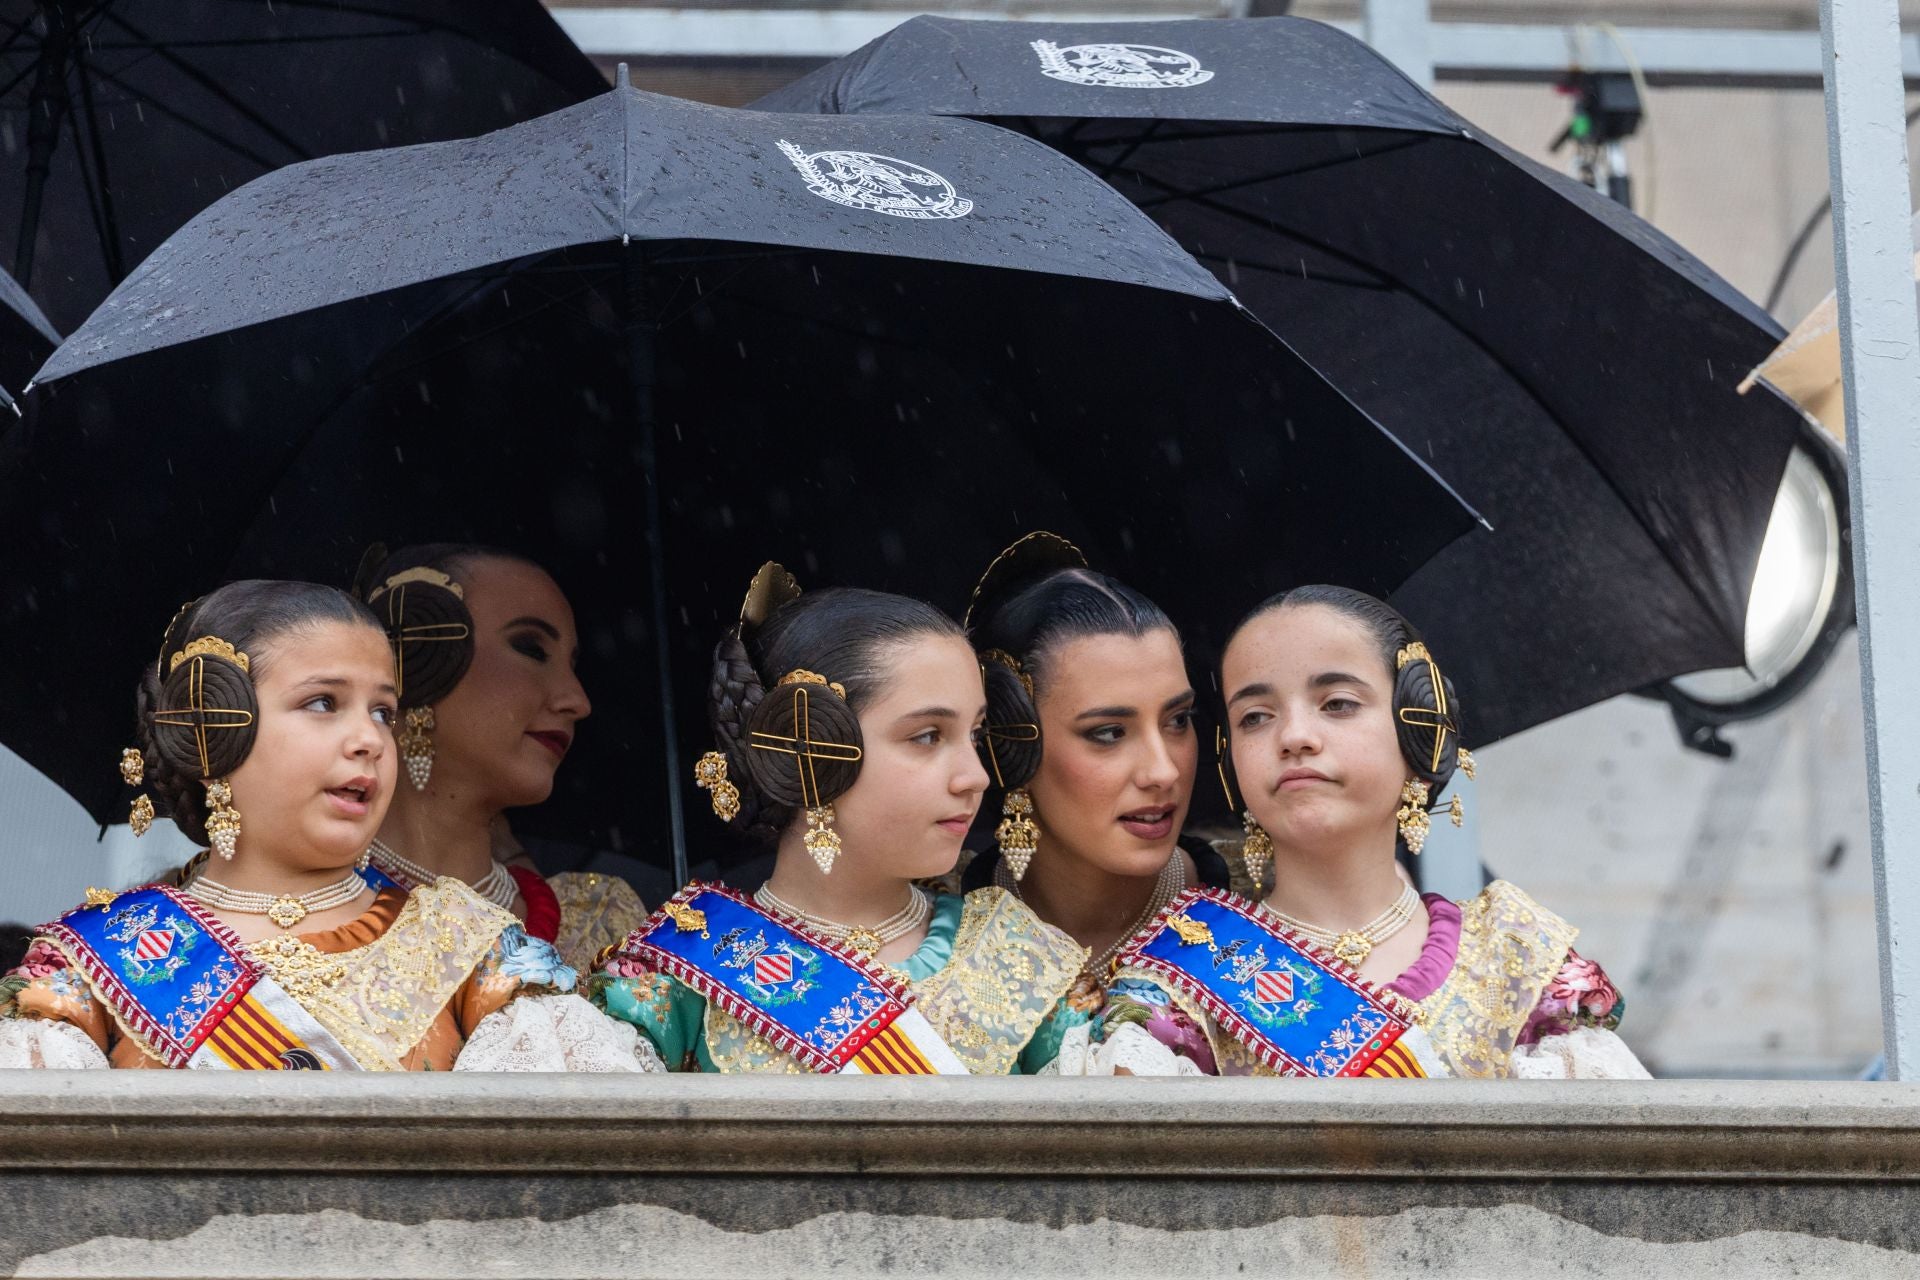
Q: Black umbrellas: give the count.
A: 4